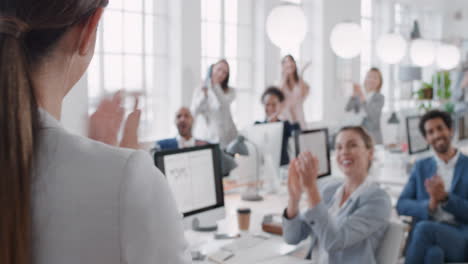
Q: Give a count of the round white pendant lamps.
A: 5